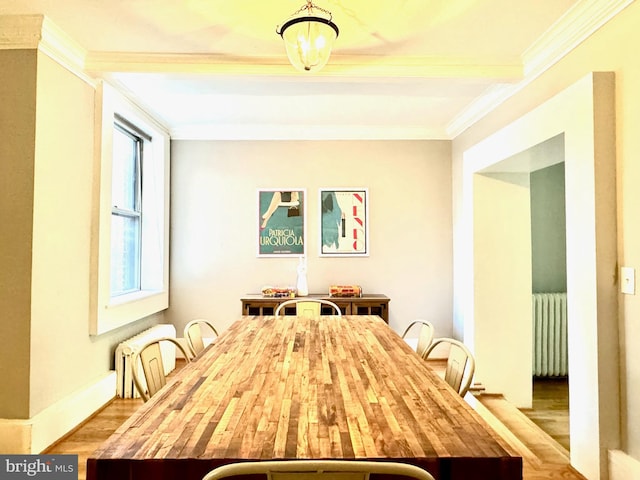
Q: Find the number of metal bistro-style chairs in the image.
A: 6